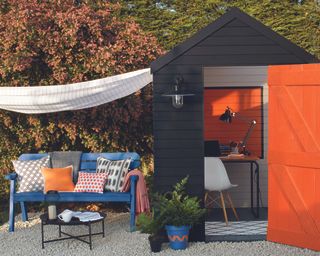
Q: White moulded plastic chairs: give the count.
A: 1